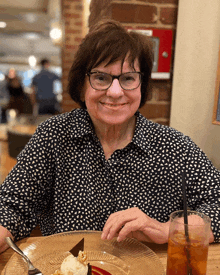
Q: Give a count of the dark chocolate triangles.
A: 1